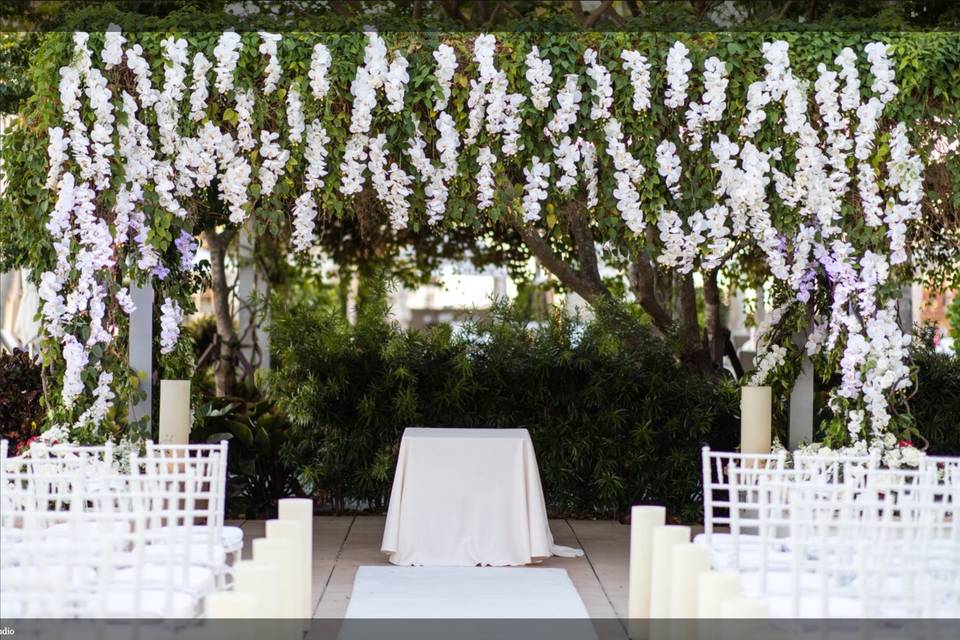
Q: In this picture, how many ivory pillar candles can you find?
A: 12